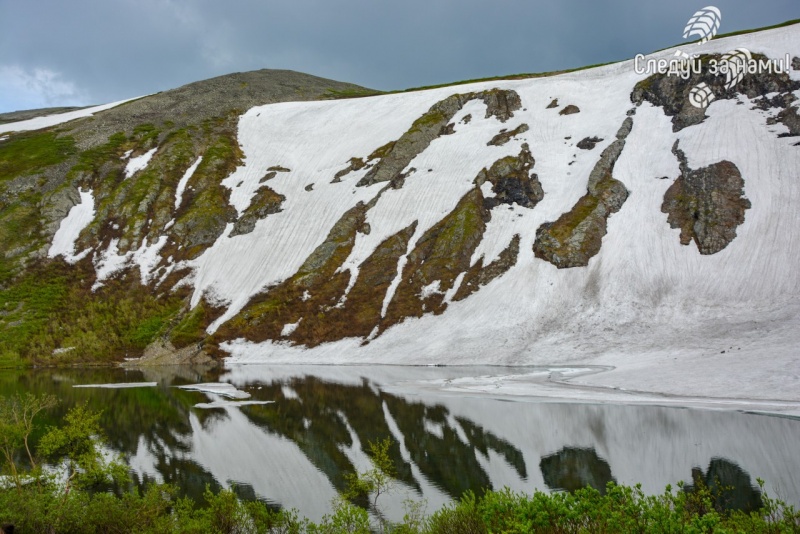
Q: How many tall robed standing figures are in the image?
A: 0